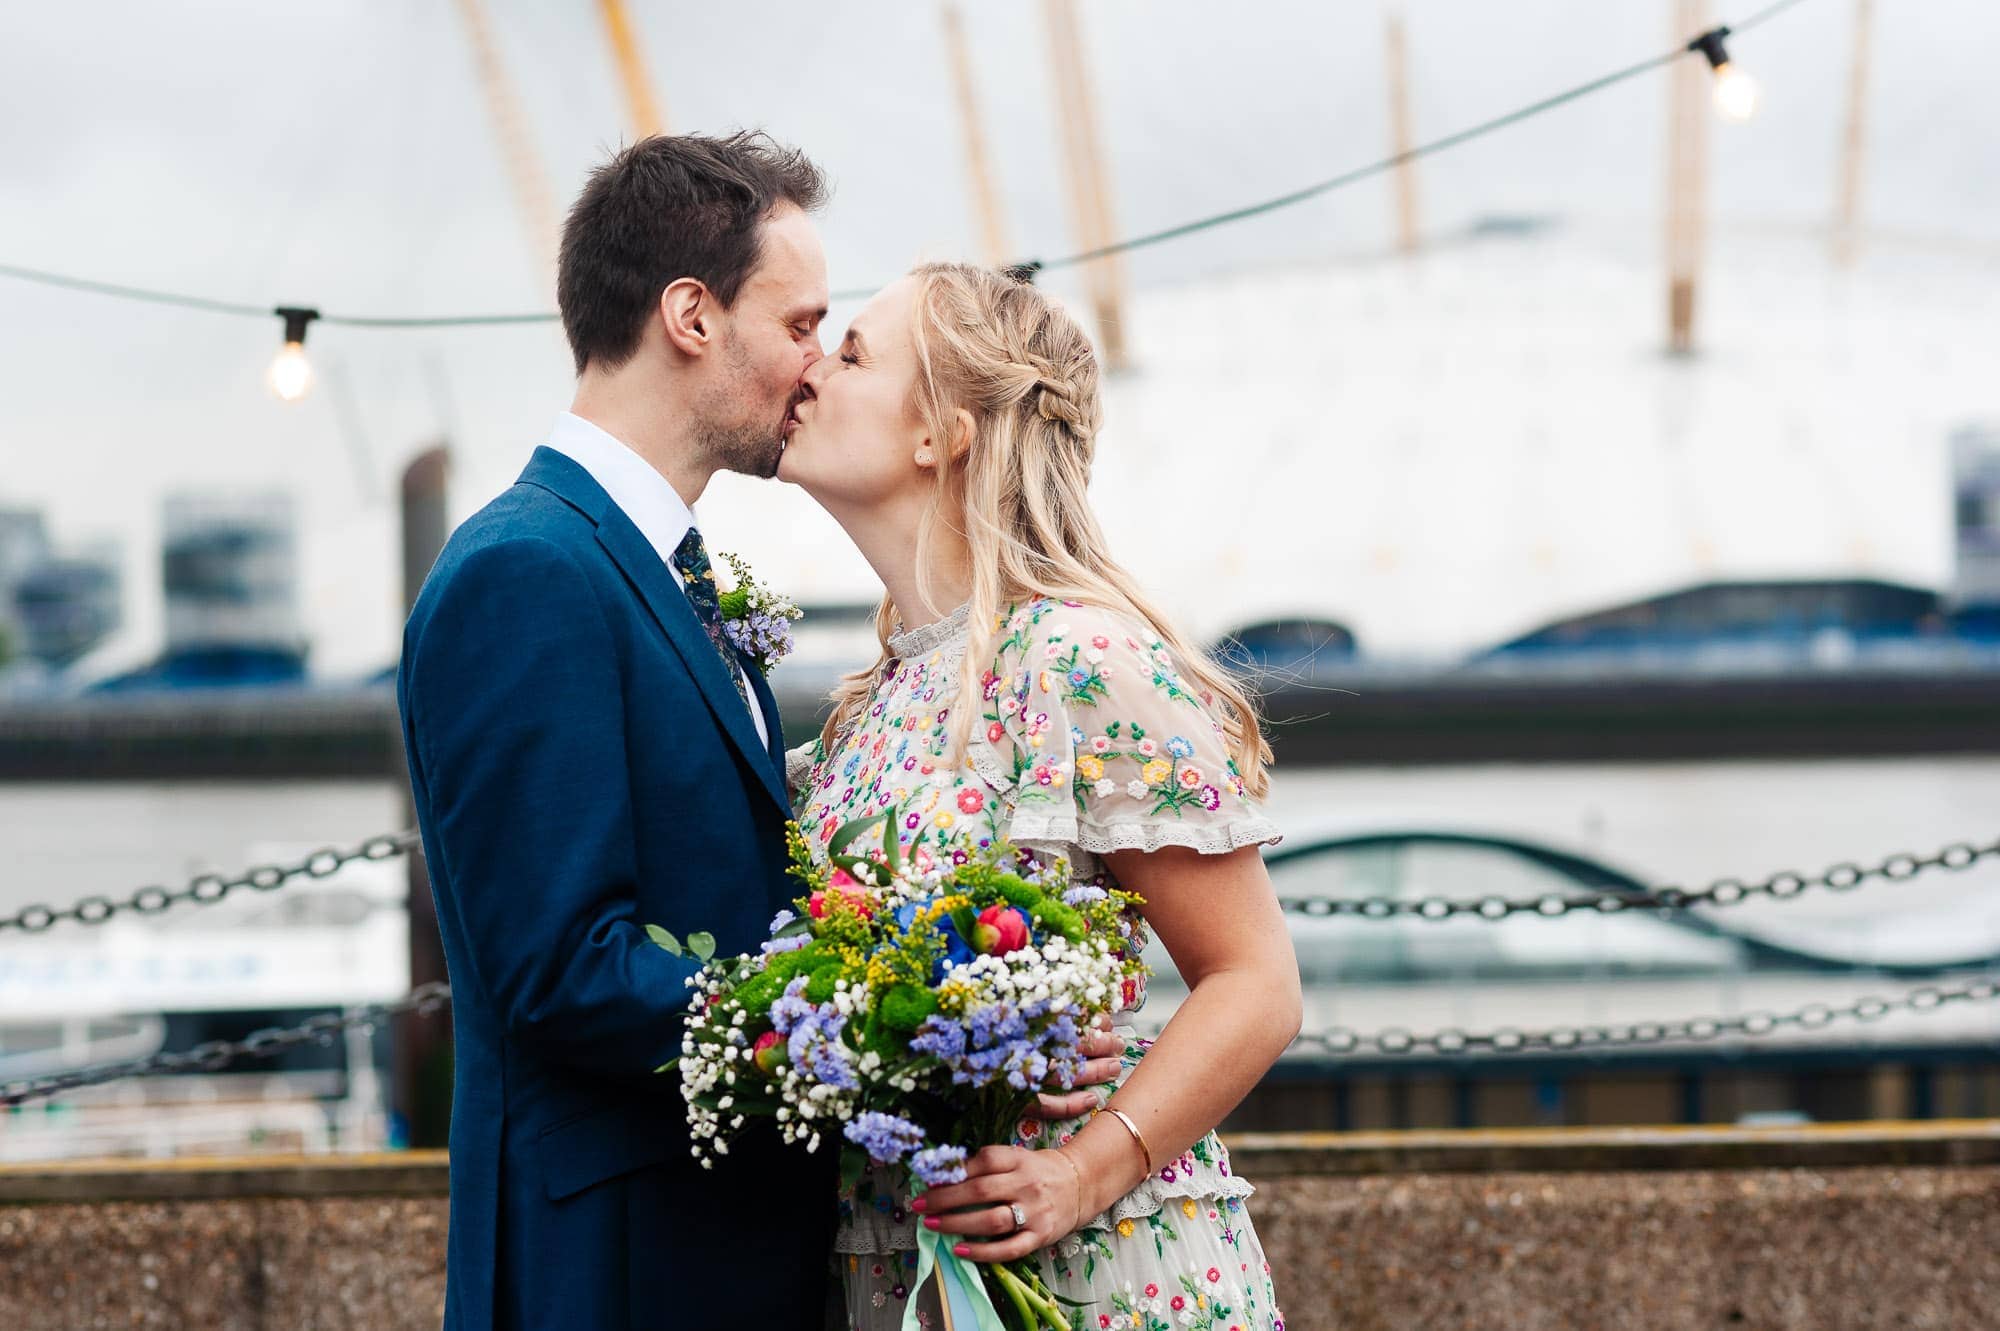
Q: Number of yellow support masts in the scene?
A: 7